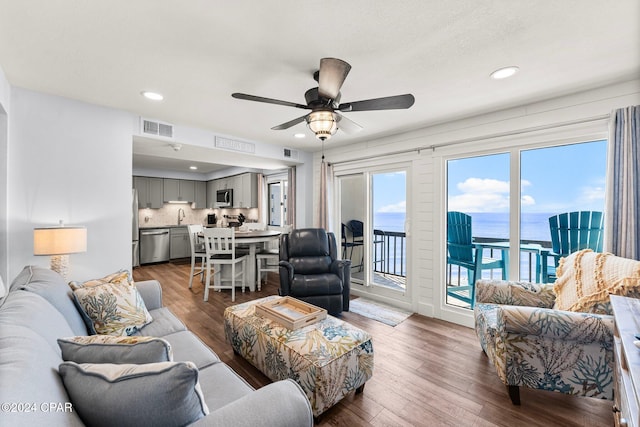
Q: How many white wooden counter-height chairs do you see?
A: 4